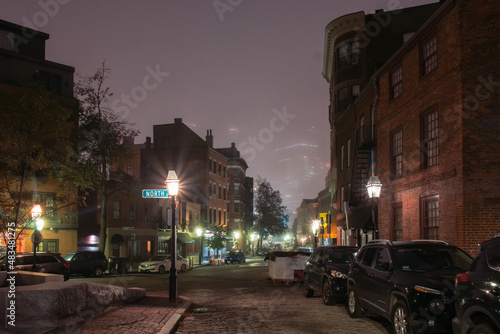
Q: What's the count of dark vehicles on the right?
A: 3